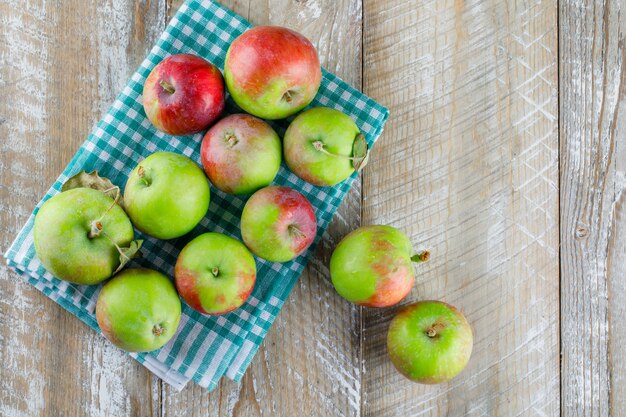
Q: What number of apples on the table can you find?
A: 11